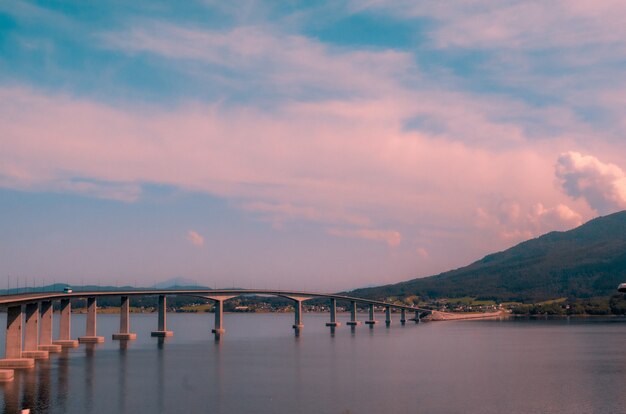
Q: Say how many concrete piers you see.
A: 15